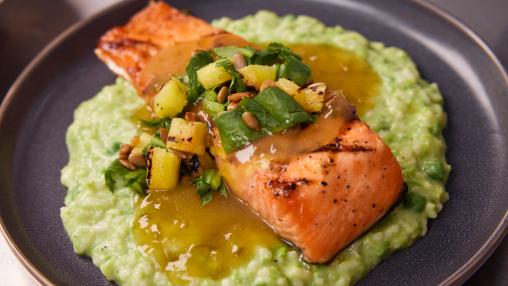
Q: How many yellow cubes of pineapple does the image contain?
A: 7